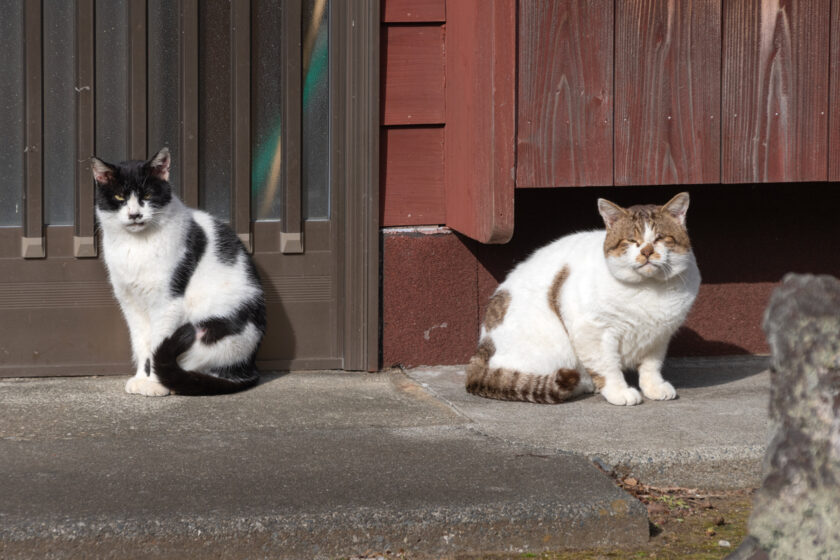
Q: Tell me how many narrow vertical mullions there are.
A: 6